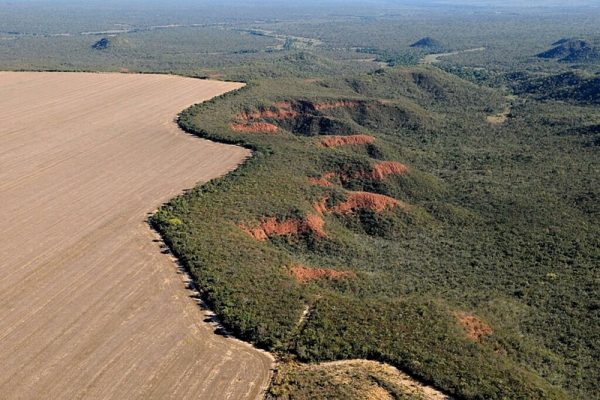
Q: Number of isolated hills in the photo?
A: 3